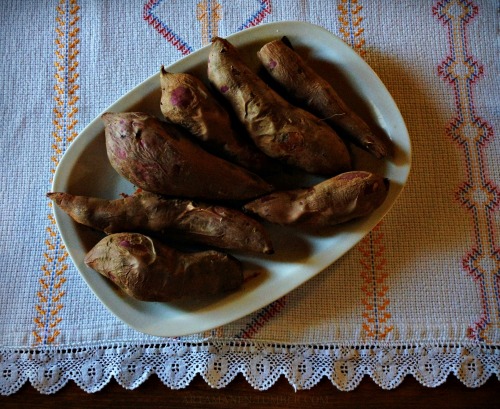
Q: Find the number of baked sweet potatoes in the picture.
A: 7